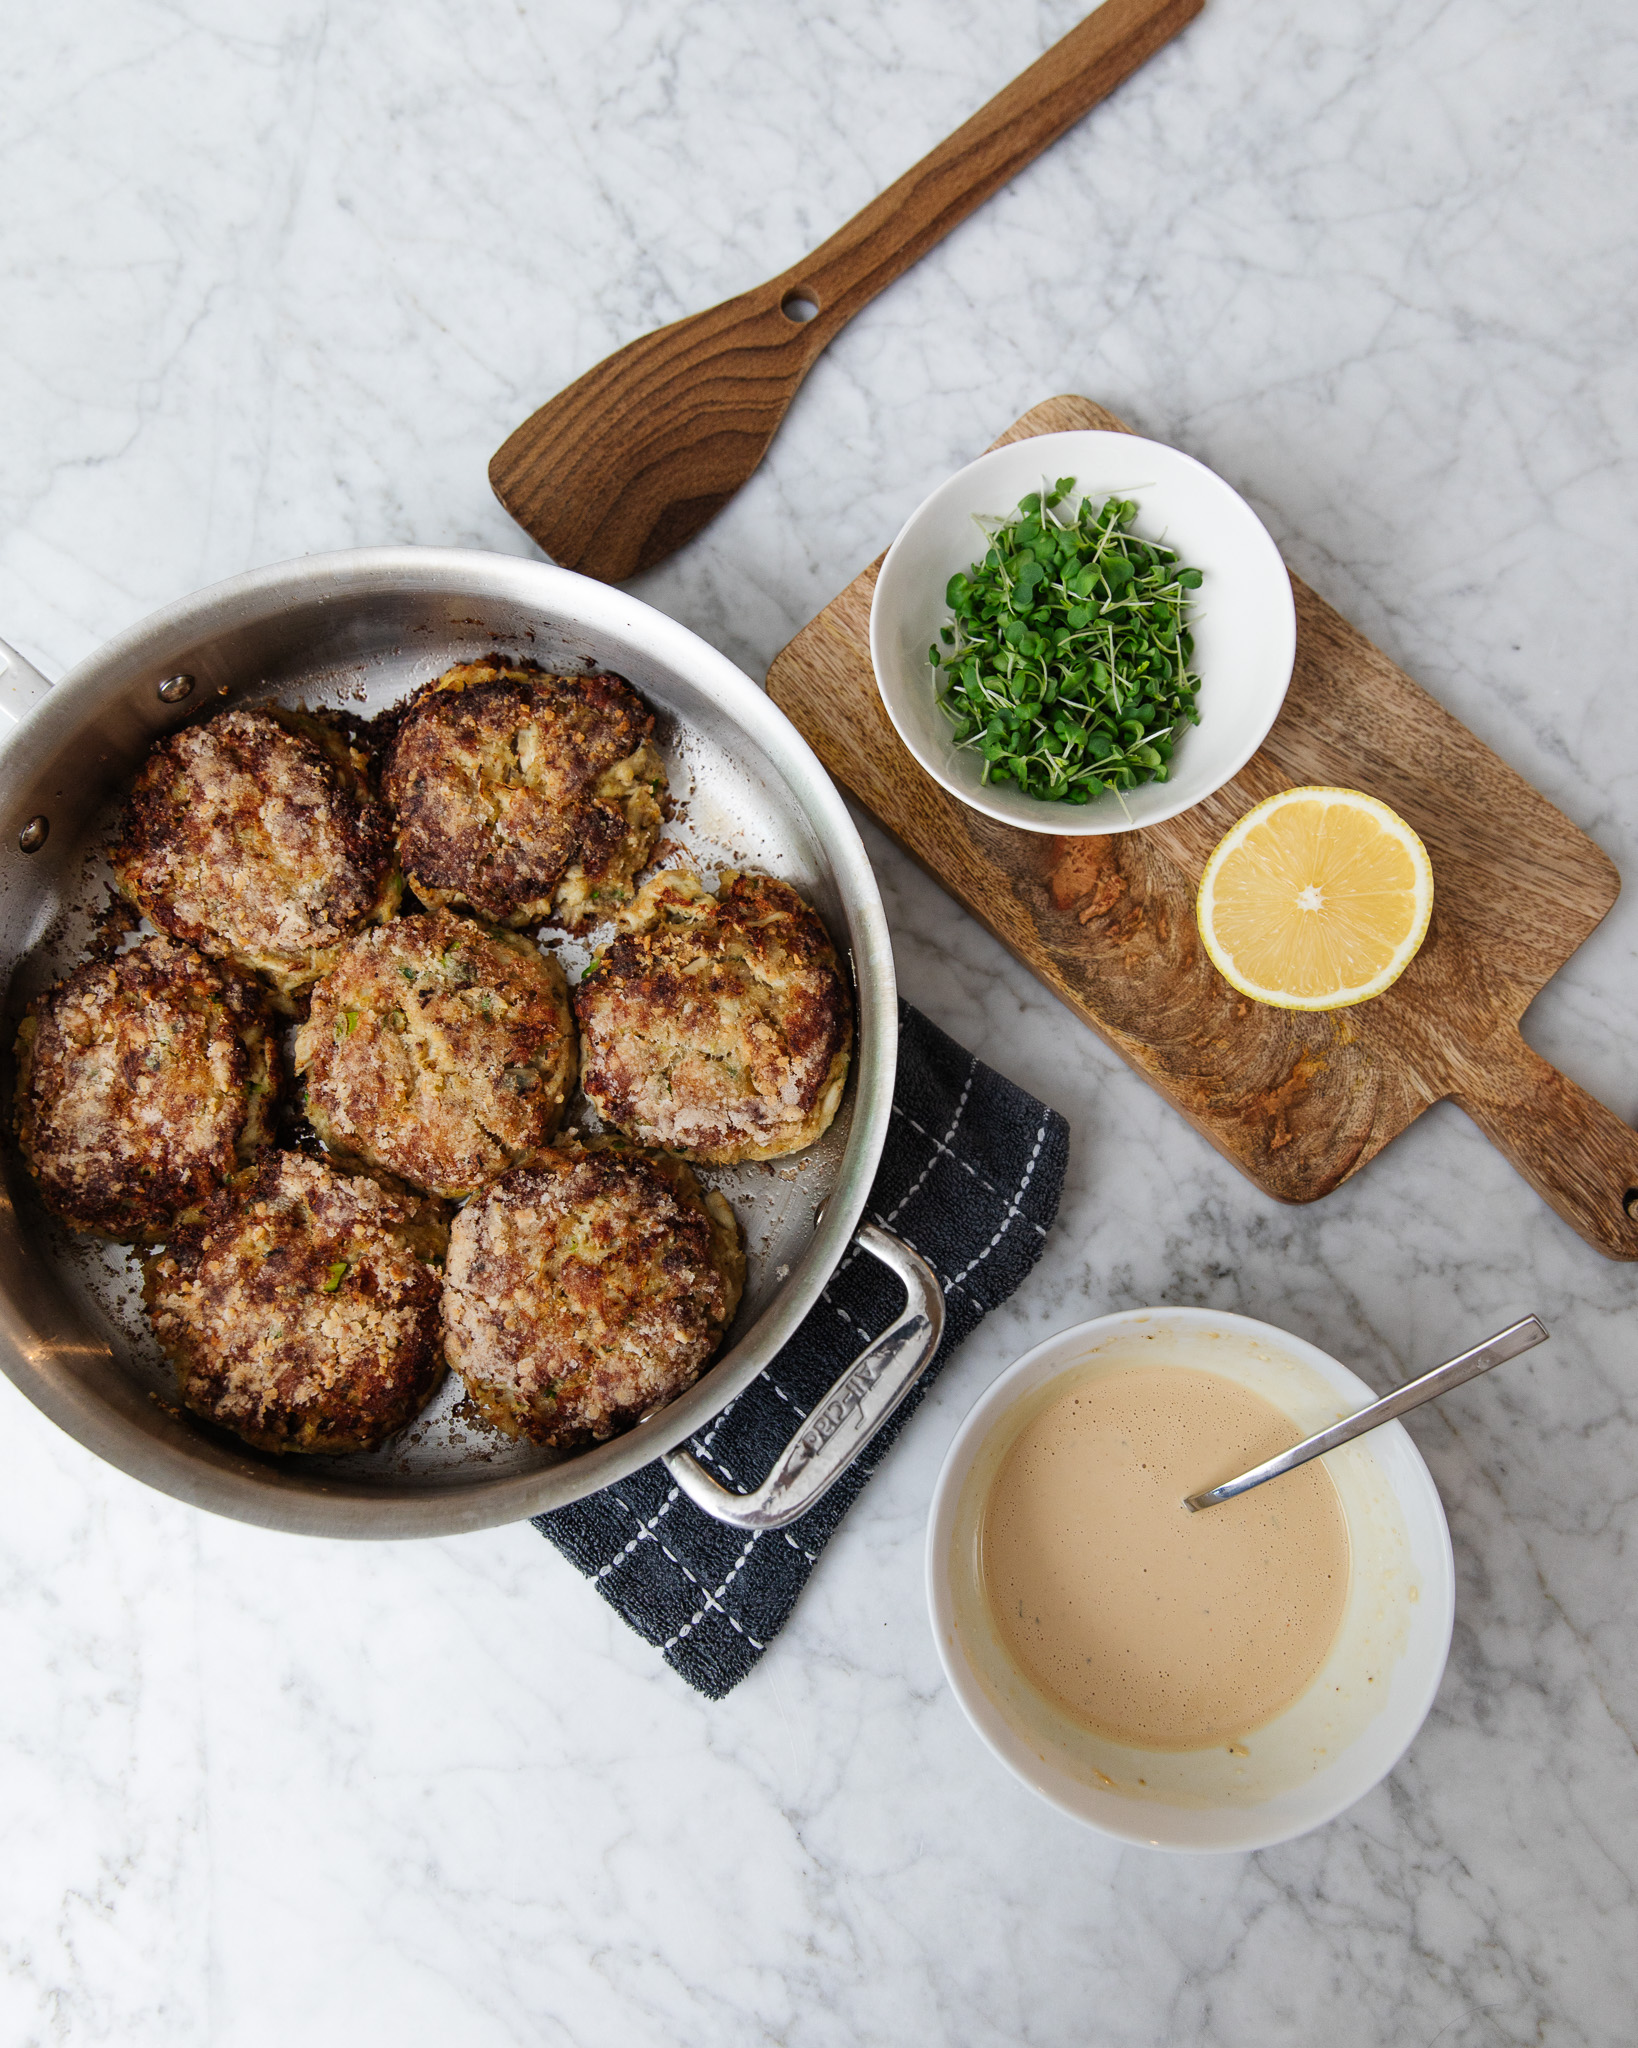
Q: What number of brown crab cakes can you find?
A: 7